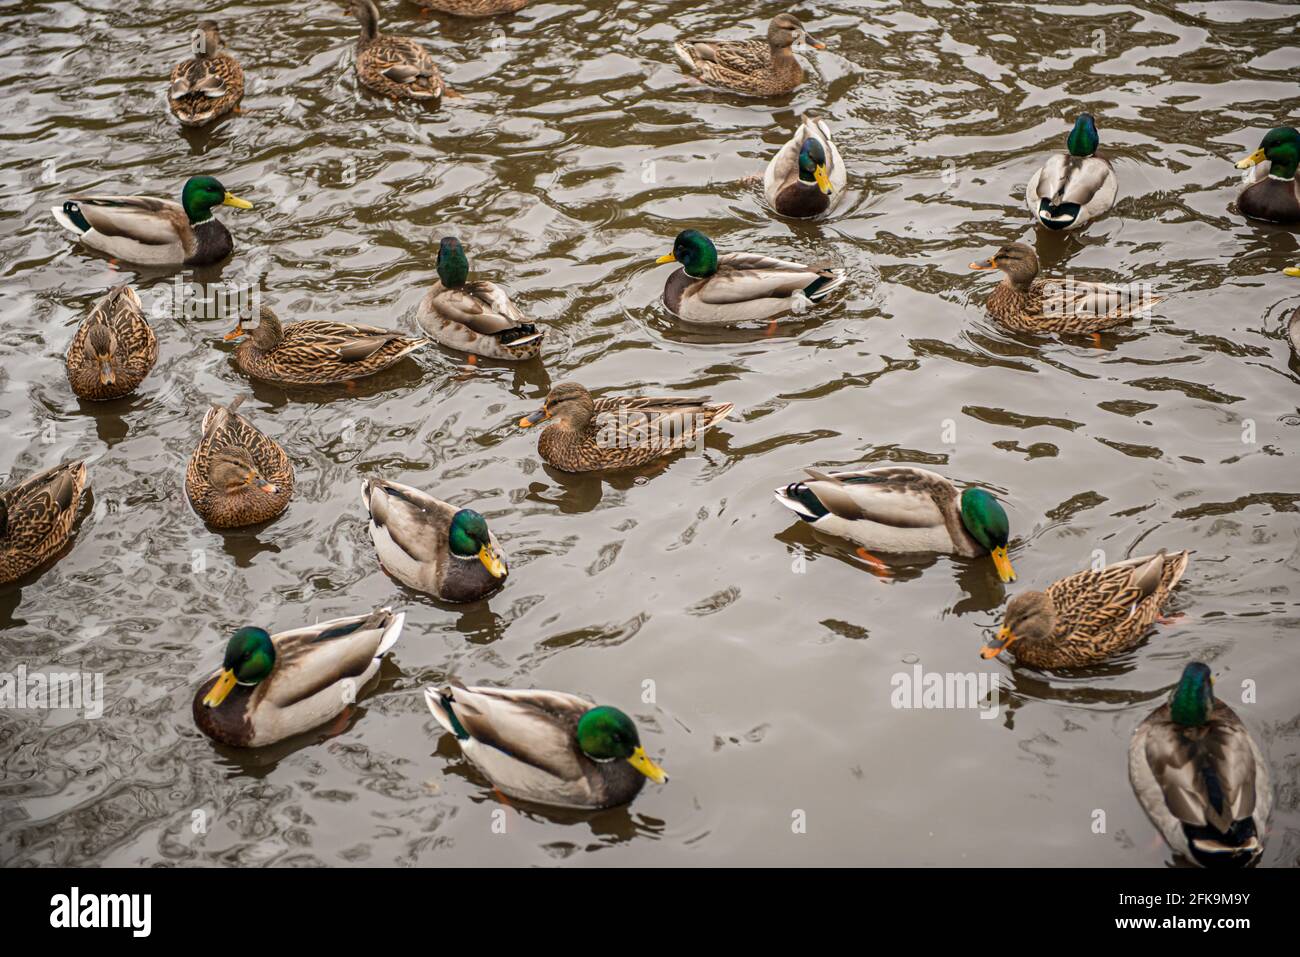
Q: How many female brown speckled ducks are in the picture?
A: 11